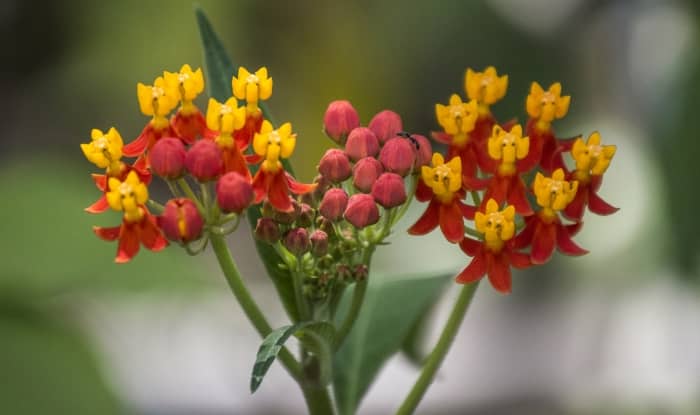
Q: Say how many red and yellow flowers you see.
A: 15